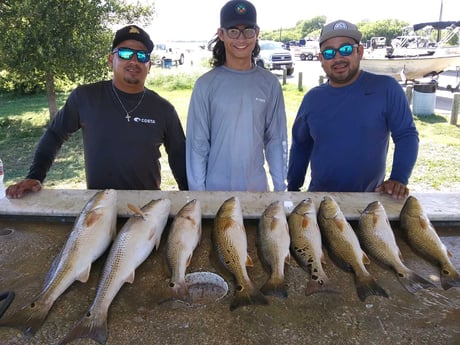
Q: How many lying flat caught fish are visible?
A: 9